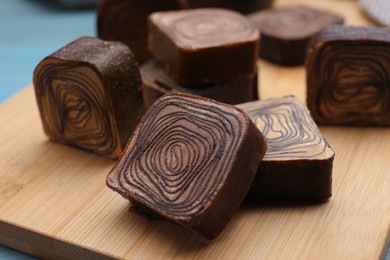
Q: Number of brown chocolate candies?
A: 9